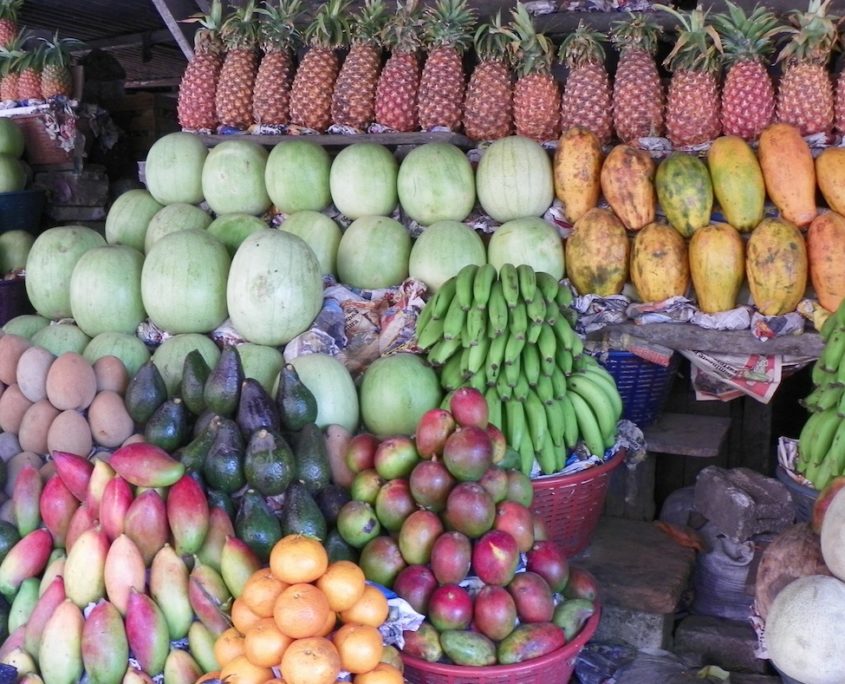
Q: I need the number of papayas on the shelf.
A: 11